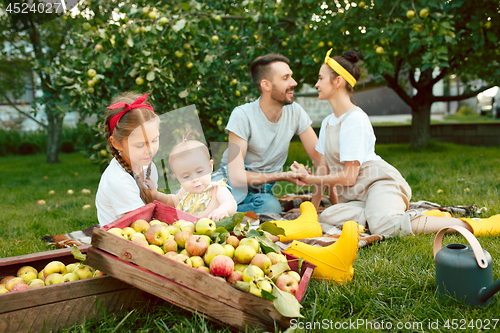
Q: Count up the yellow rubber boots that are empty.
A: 0